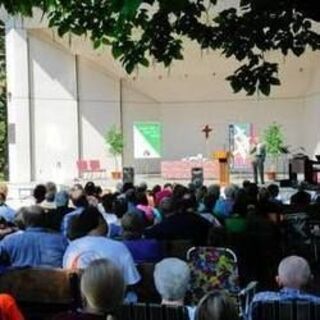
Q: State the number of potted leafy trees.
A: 2